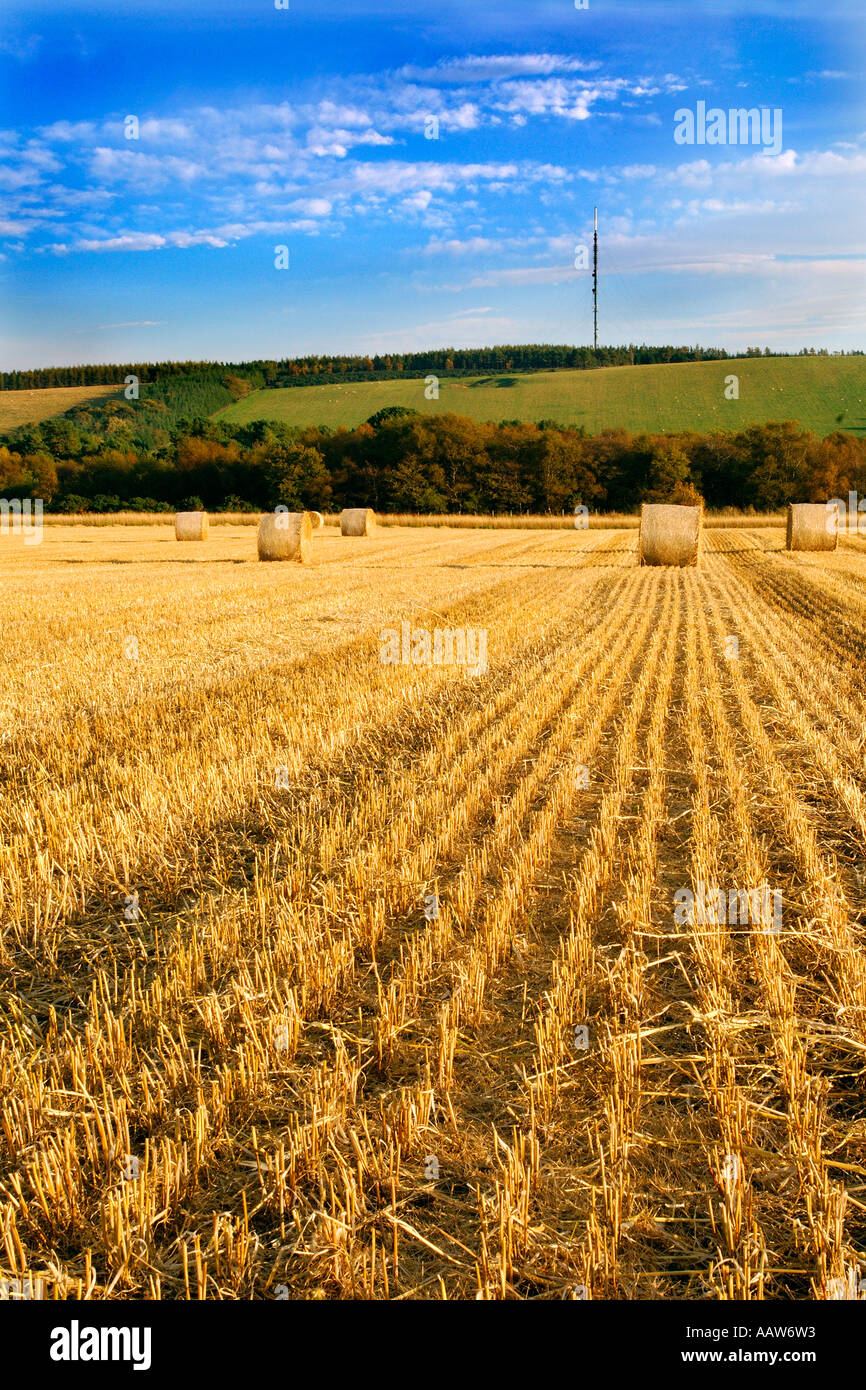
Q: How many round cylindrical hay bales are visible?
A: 6